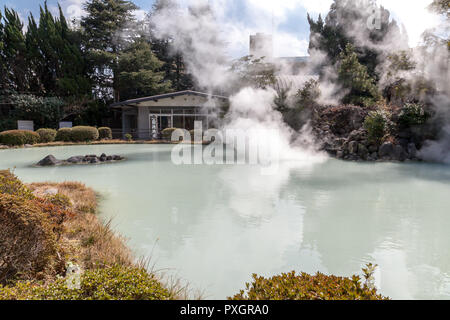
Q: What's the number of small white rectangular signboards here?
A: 2